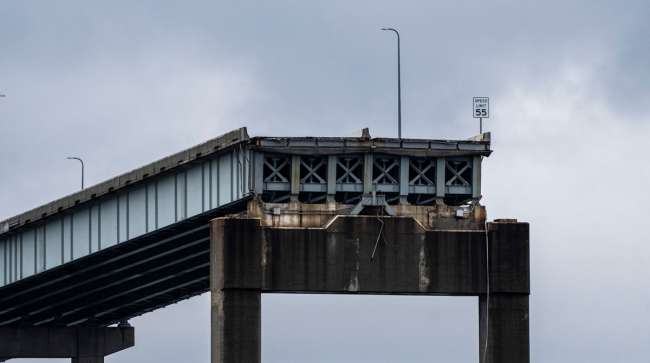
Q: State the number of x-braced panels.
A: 6